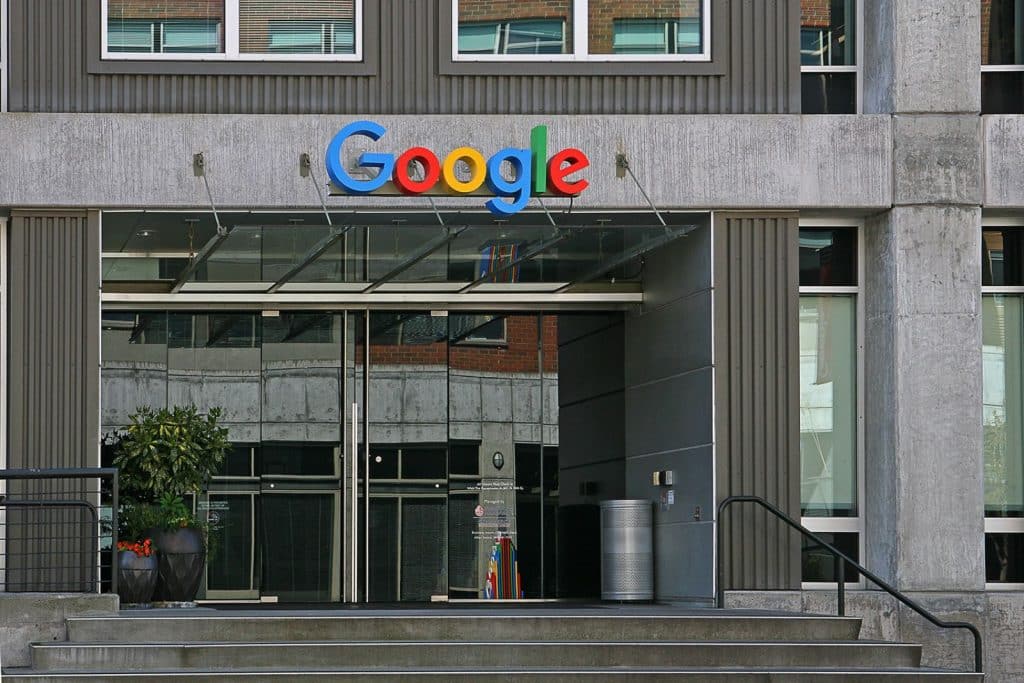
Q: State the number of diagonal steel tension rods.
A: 5